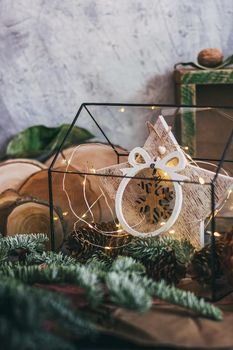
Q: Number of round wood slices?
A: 5